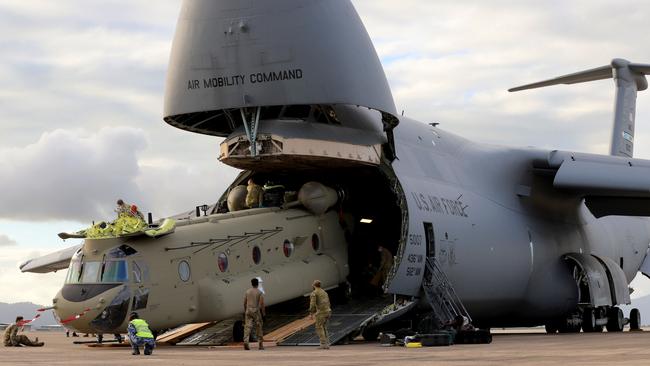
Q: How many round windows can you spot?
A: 5